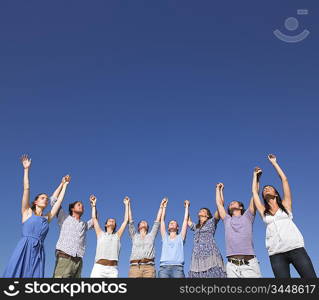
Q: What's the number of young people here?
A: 8